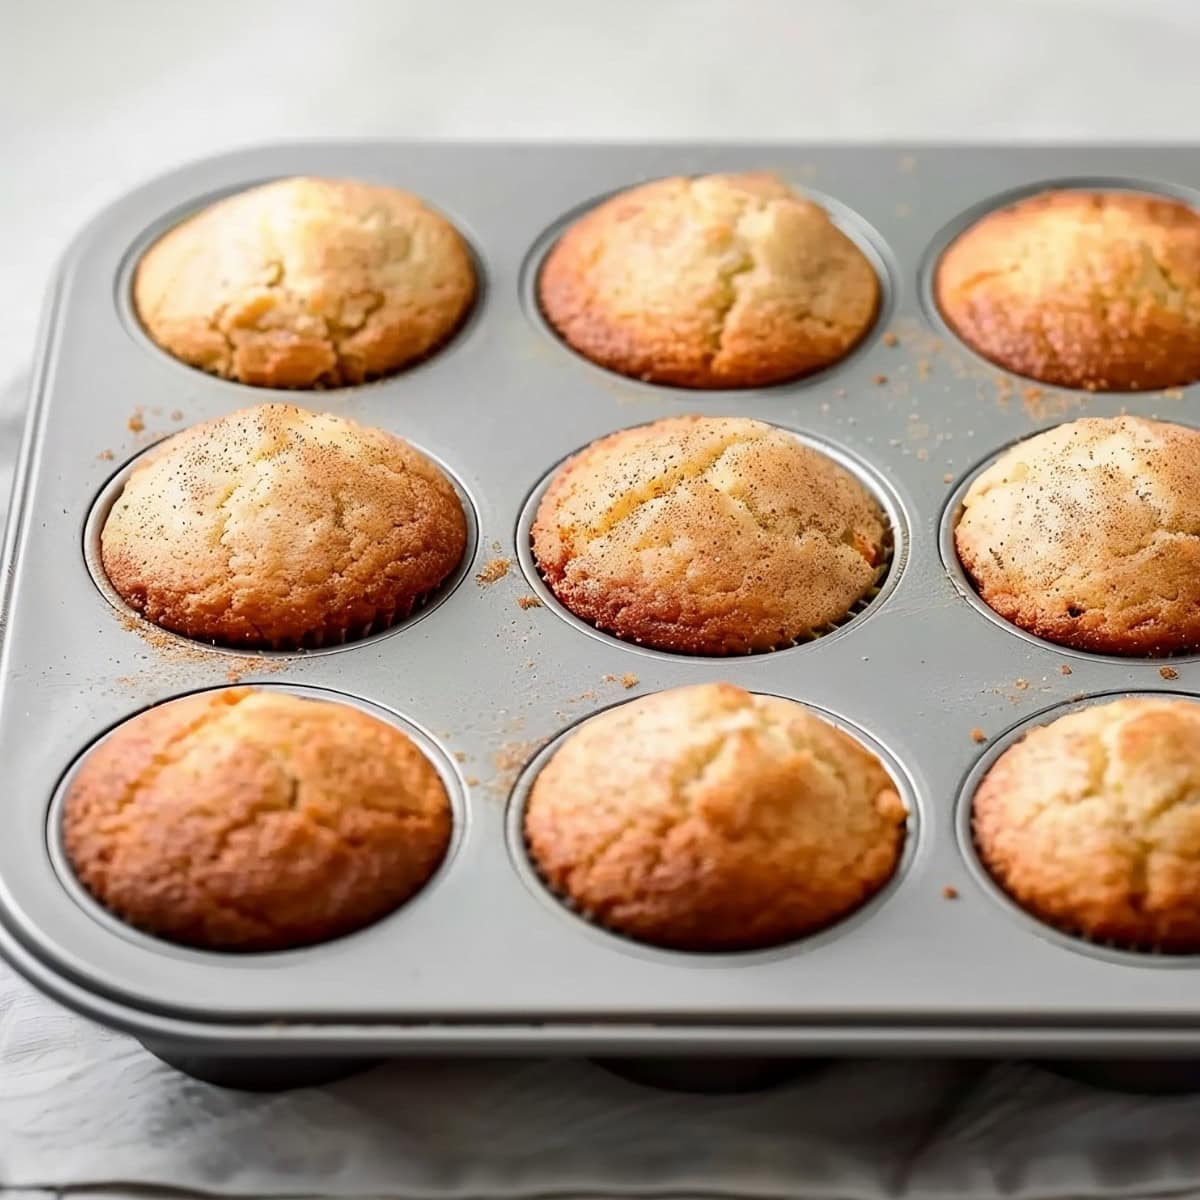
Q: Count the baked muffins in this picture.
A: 9